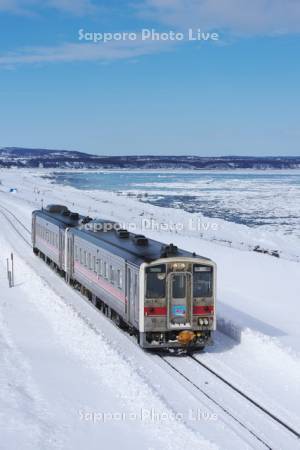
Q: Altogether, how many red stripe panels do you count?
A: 2